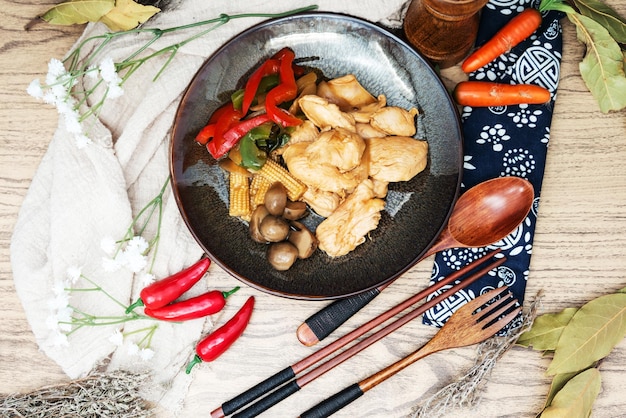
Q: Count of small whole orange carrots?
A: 2